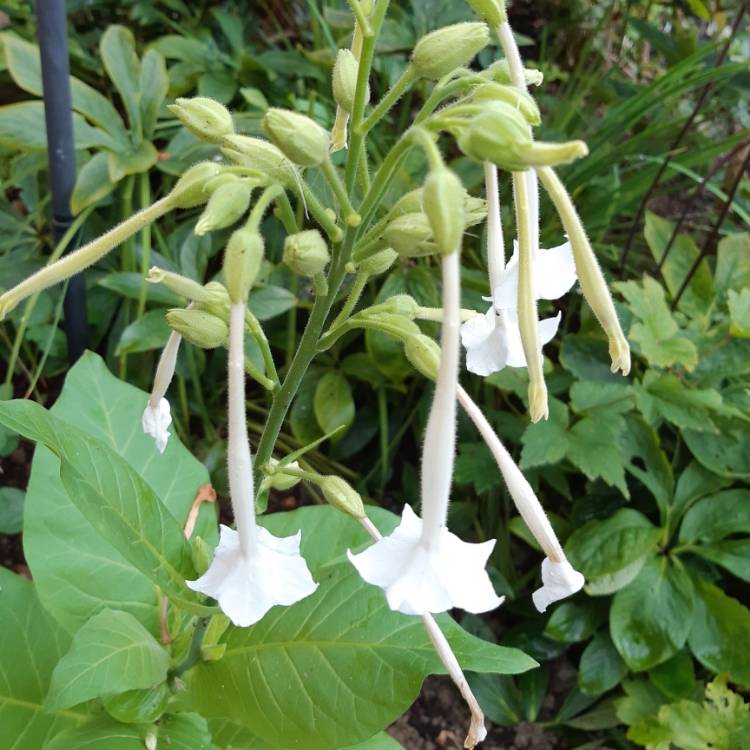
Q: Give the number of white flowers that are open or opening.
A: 6